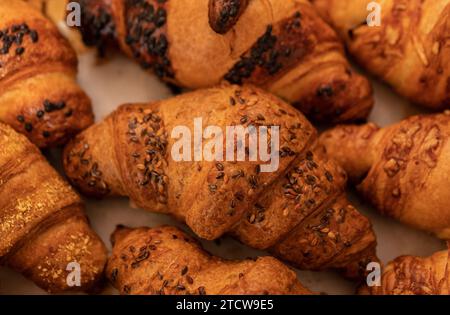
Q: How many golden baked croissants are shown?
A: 8